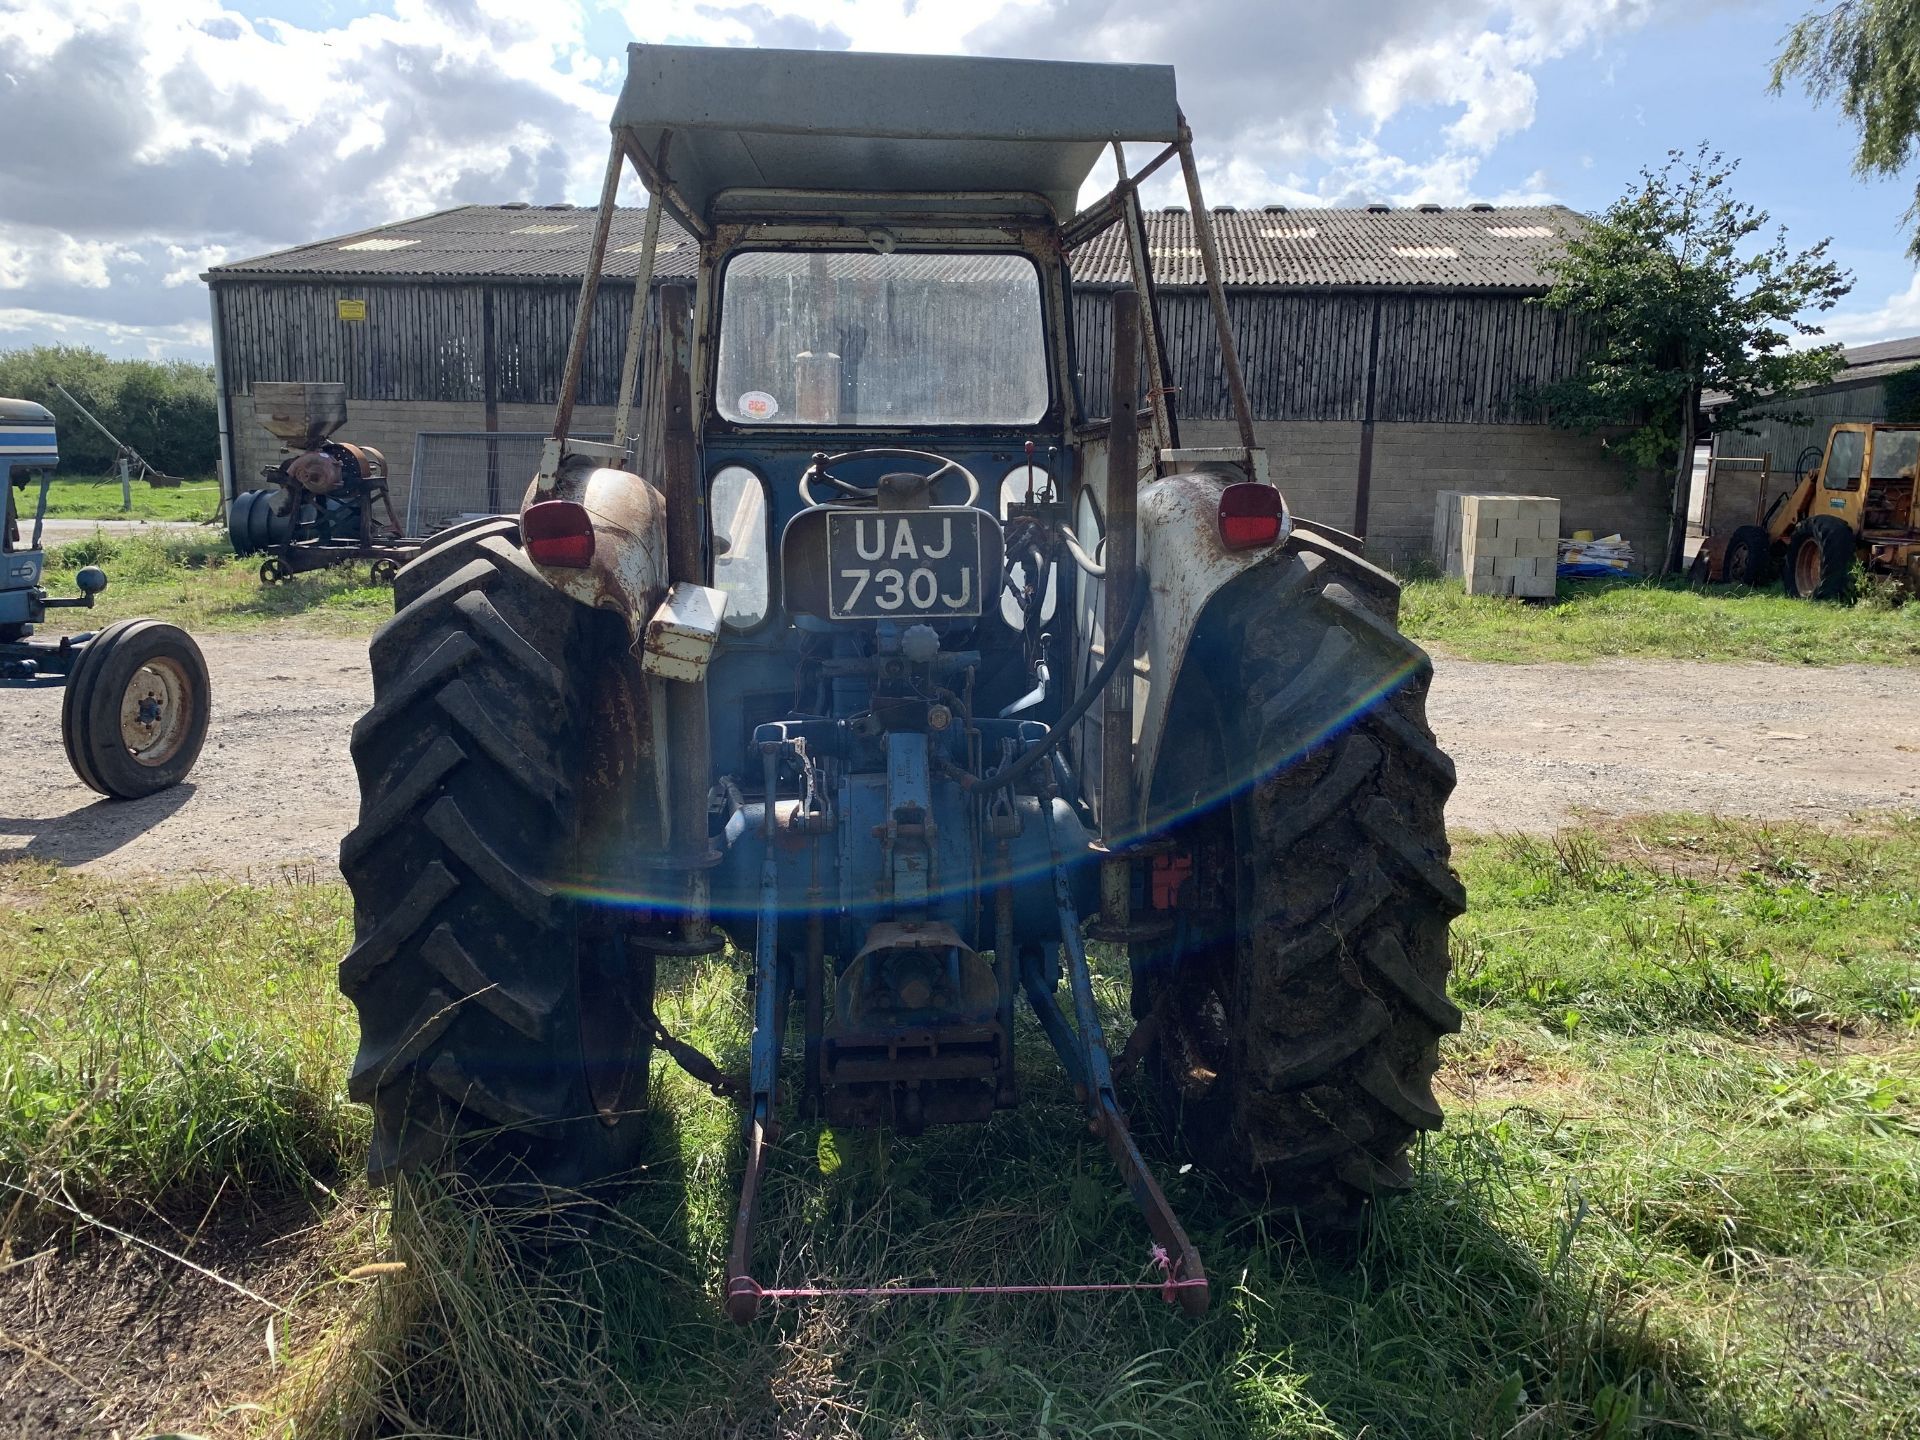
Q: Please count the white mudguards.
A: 2